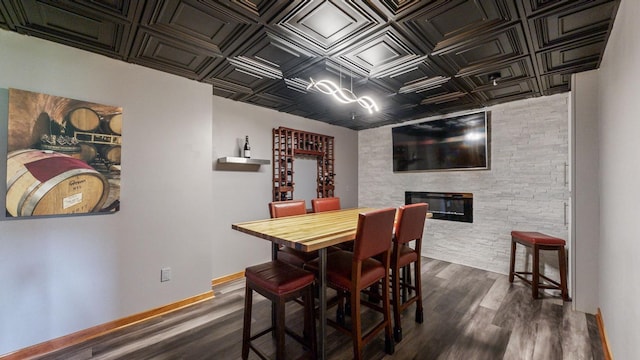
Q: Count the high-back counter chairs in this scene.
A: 4